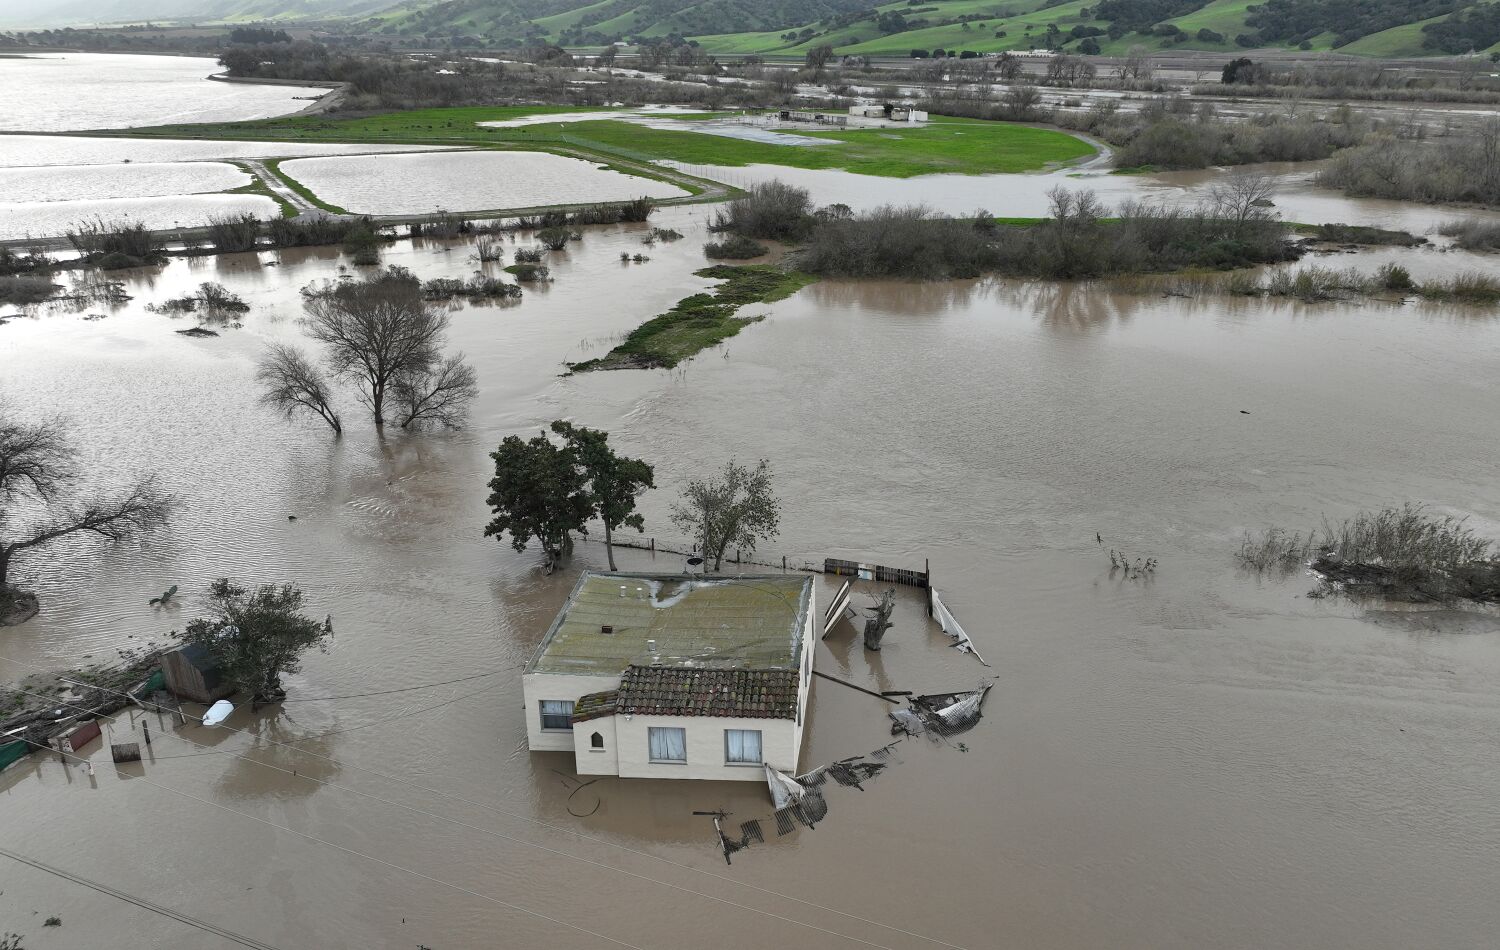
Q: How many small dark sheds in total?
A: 1